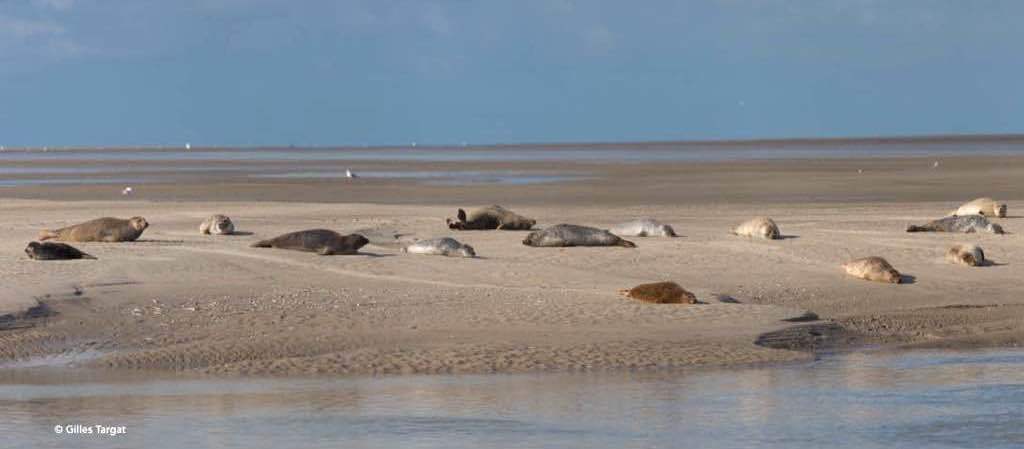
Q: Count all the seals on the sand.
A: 14